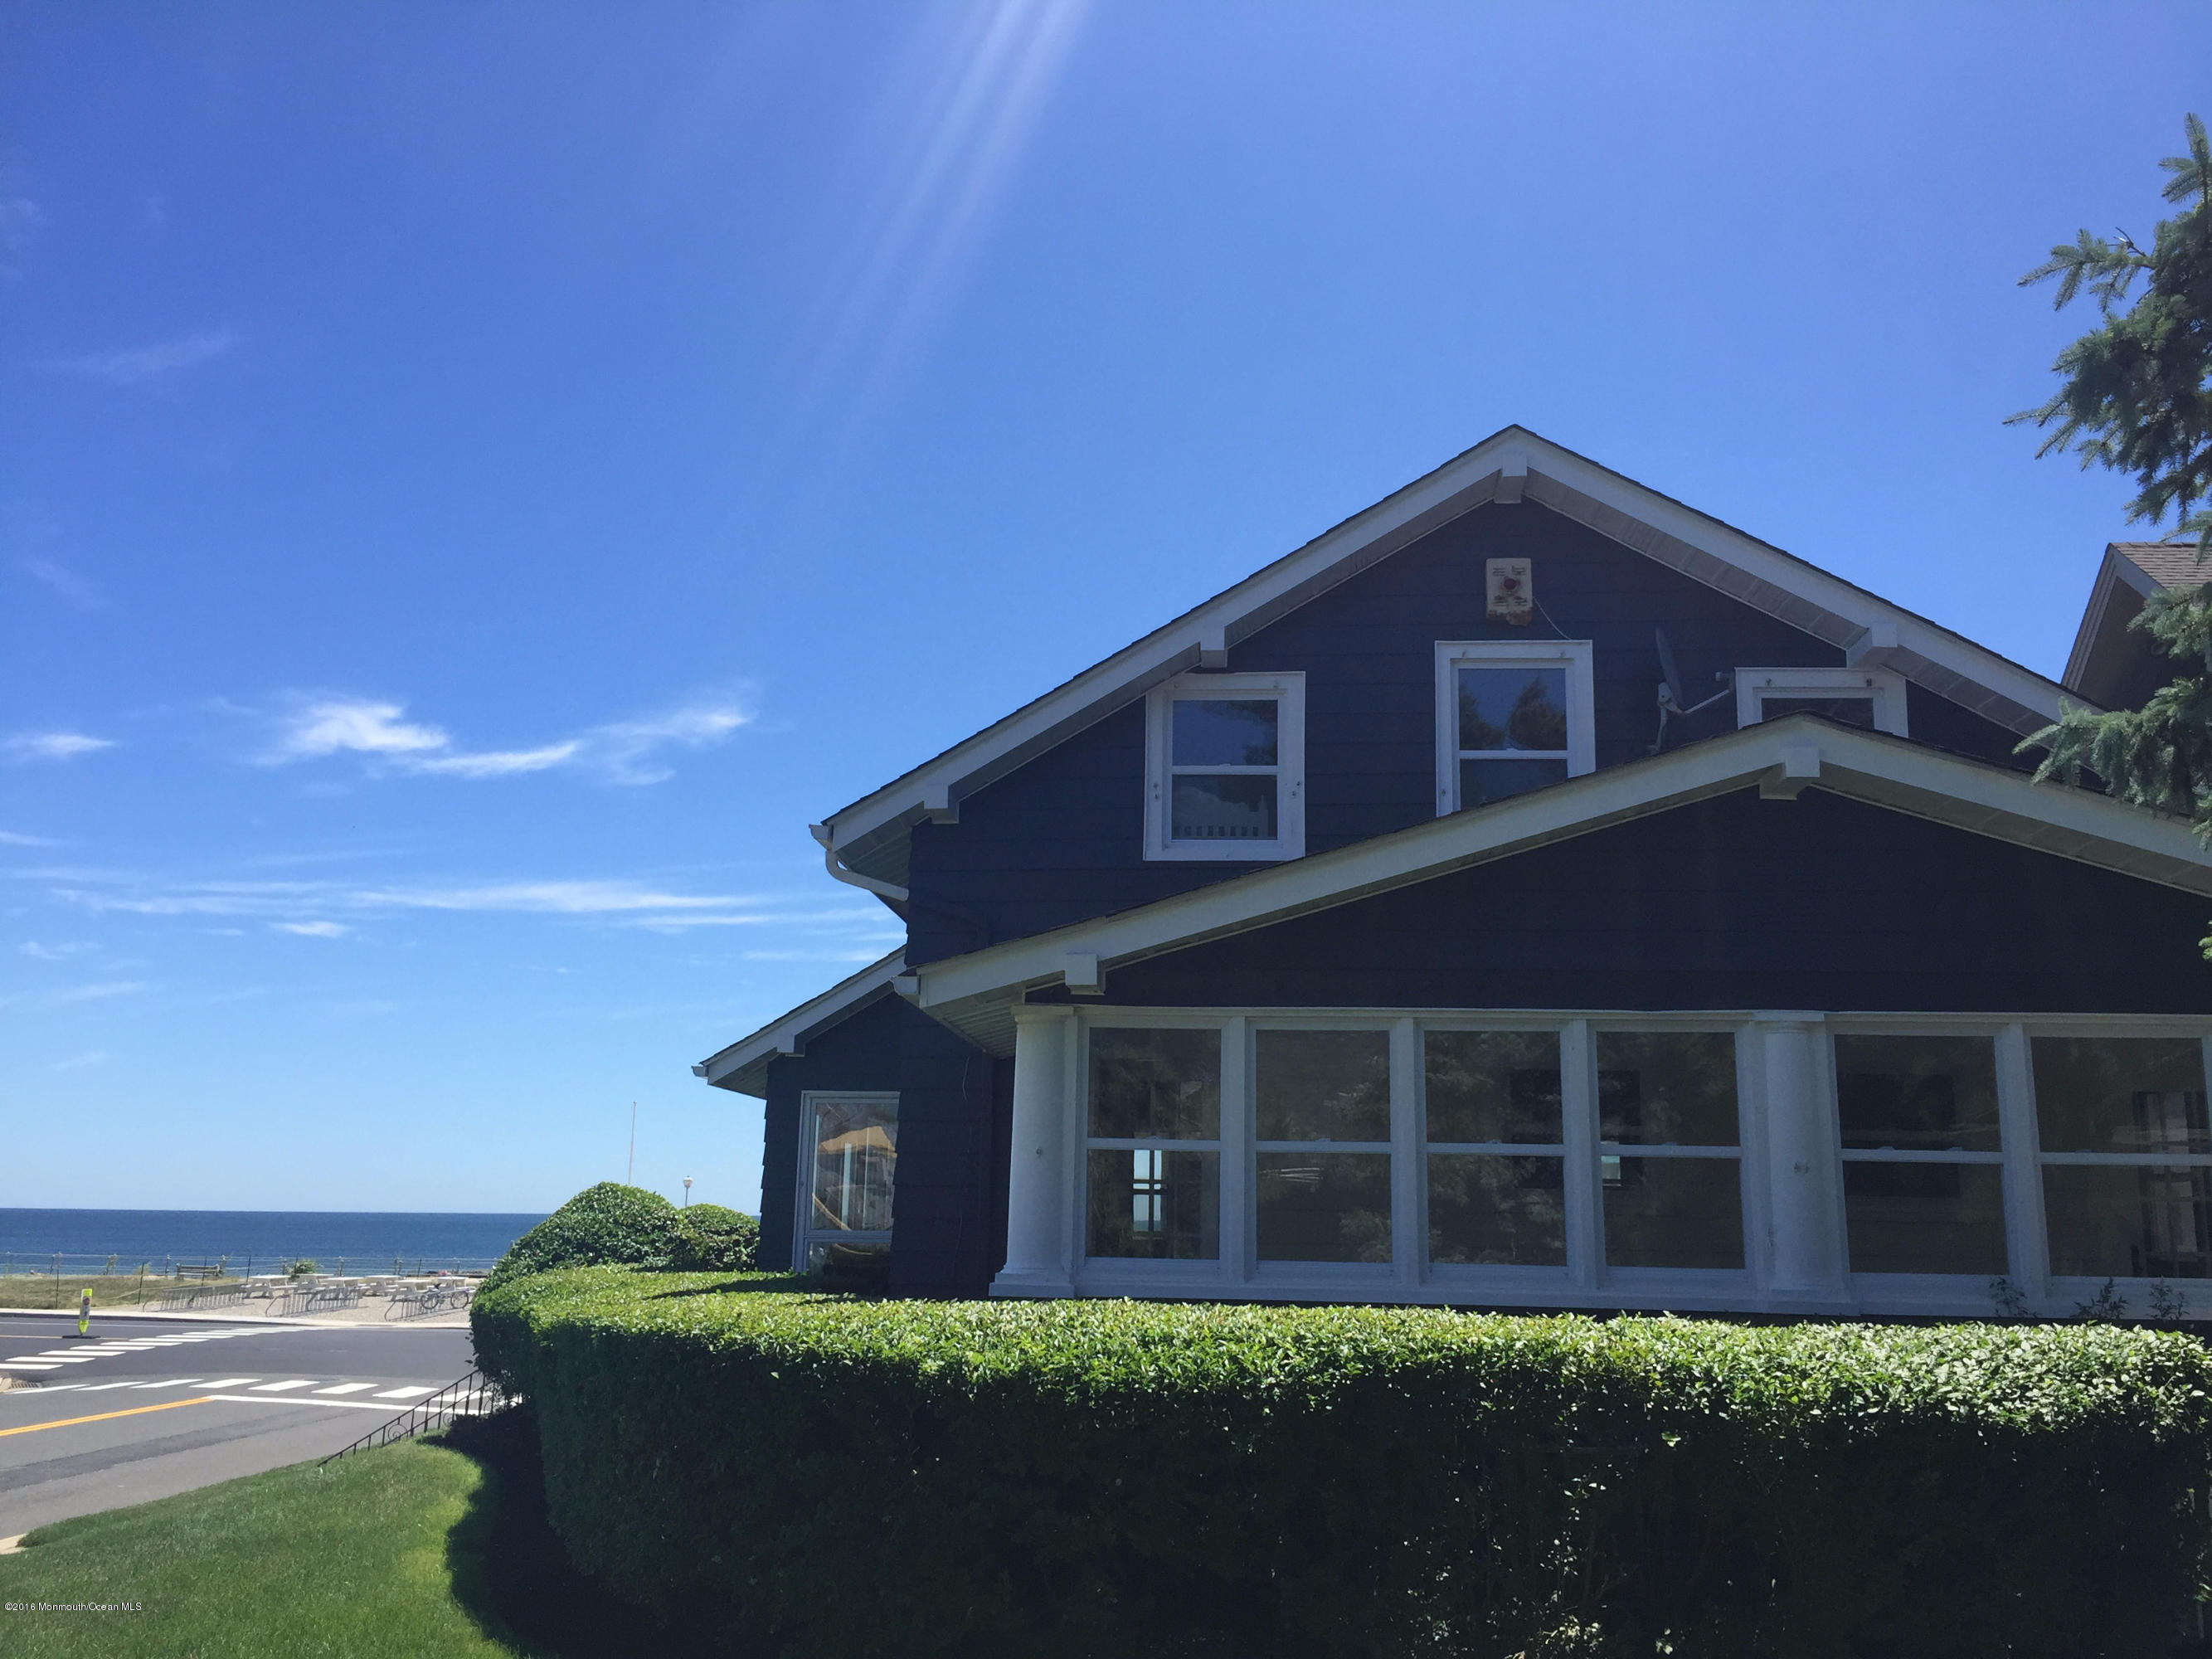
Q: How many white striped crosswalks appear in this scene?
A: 2